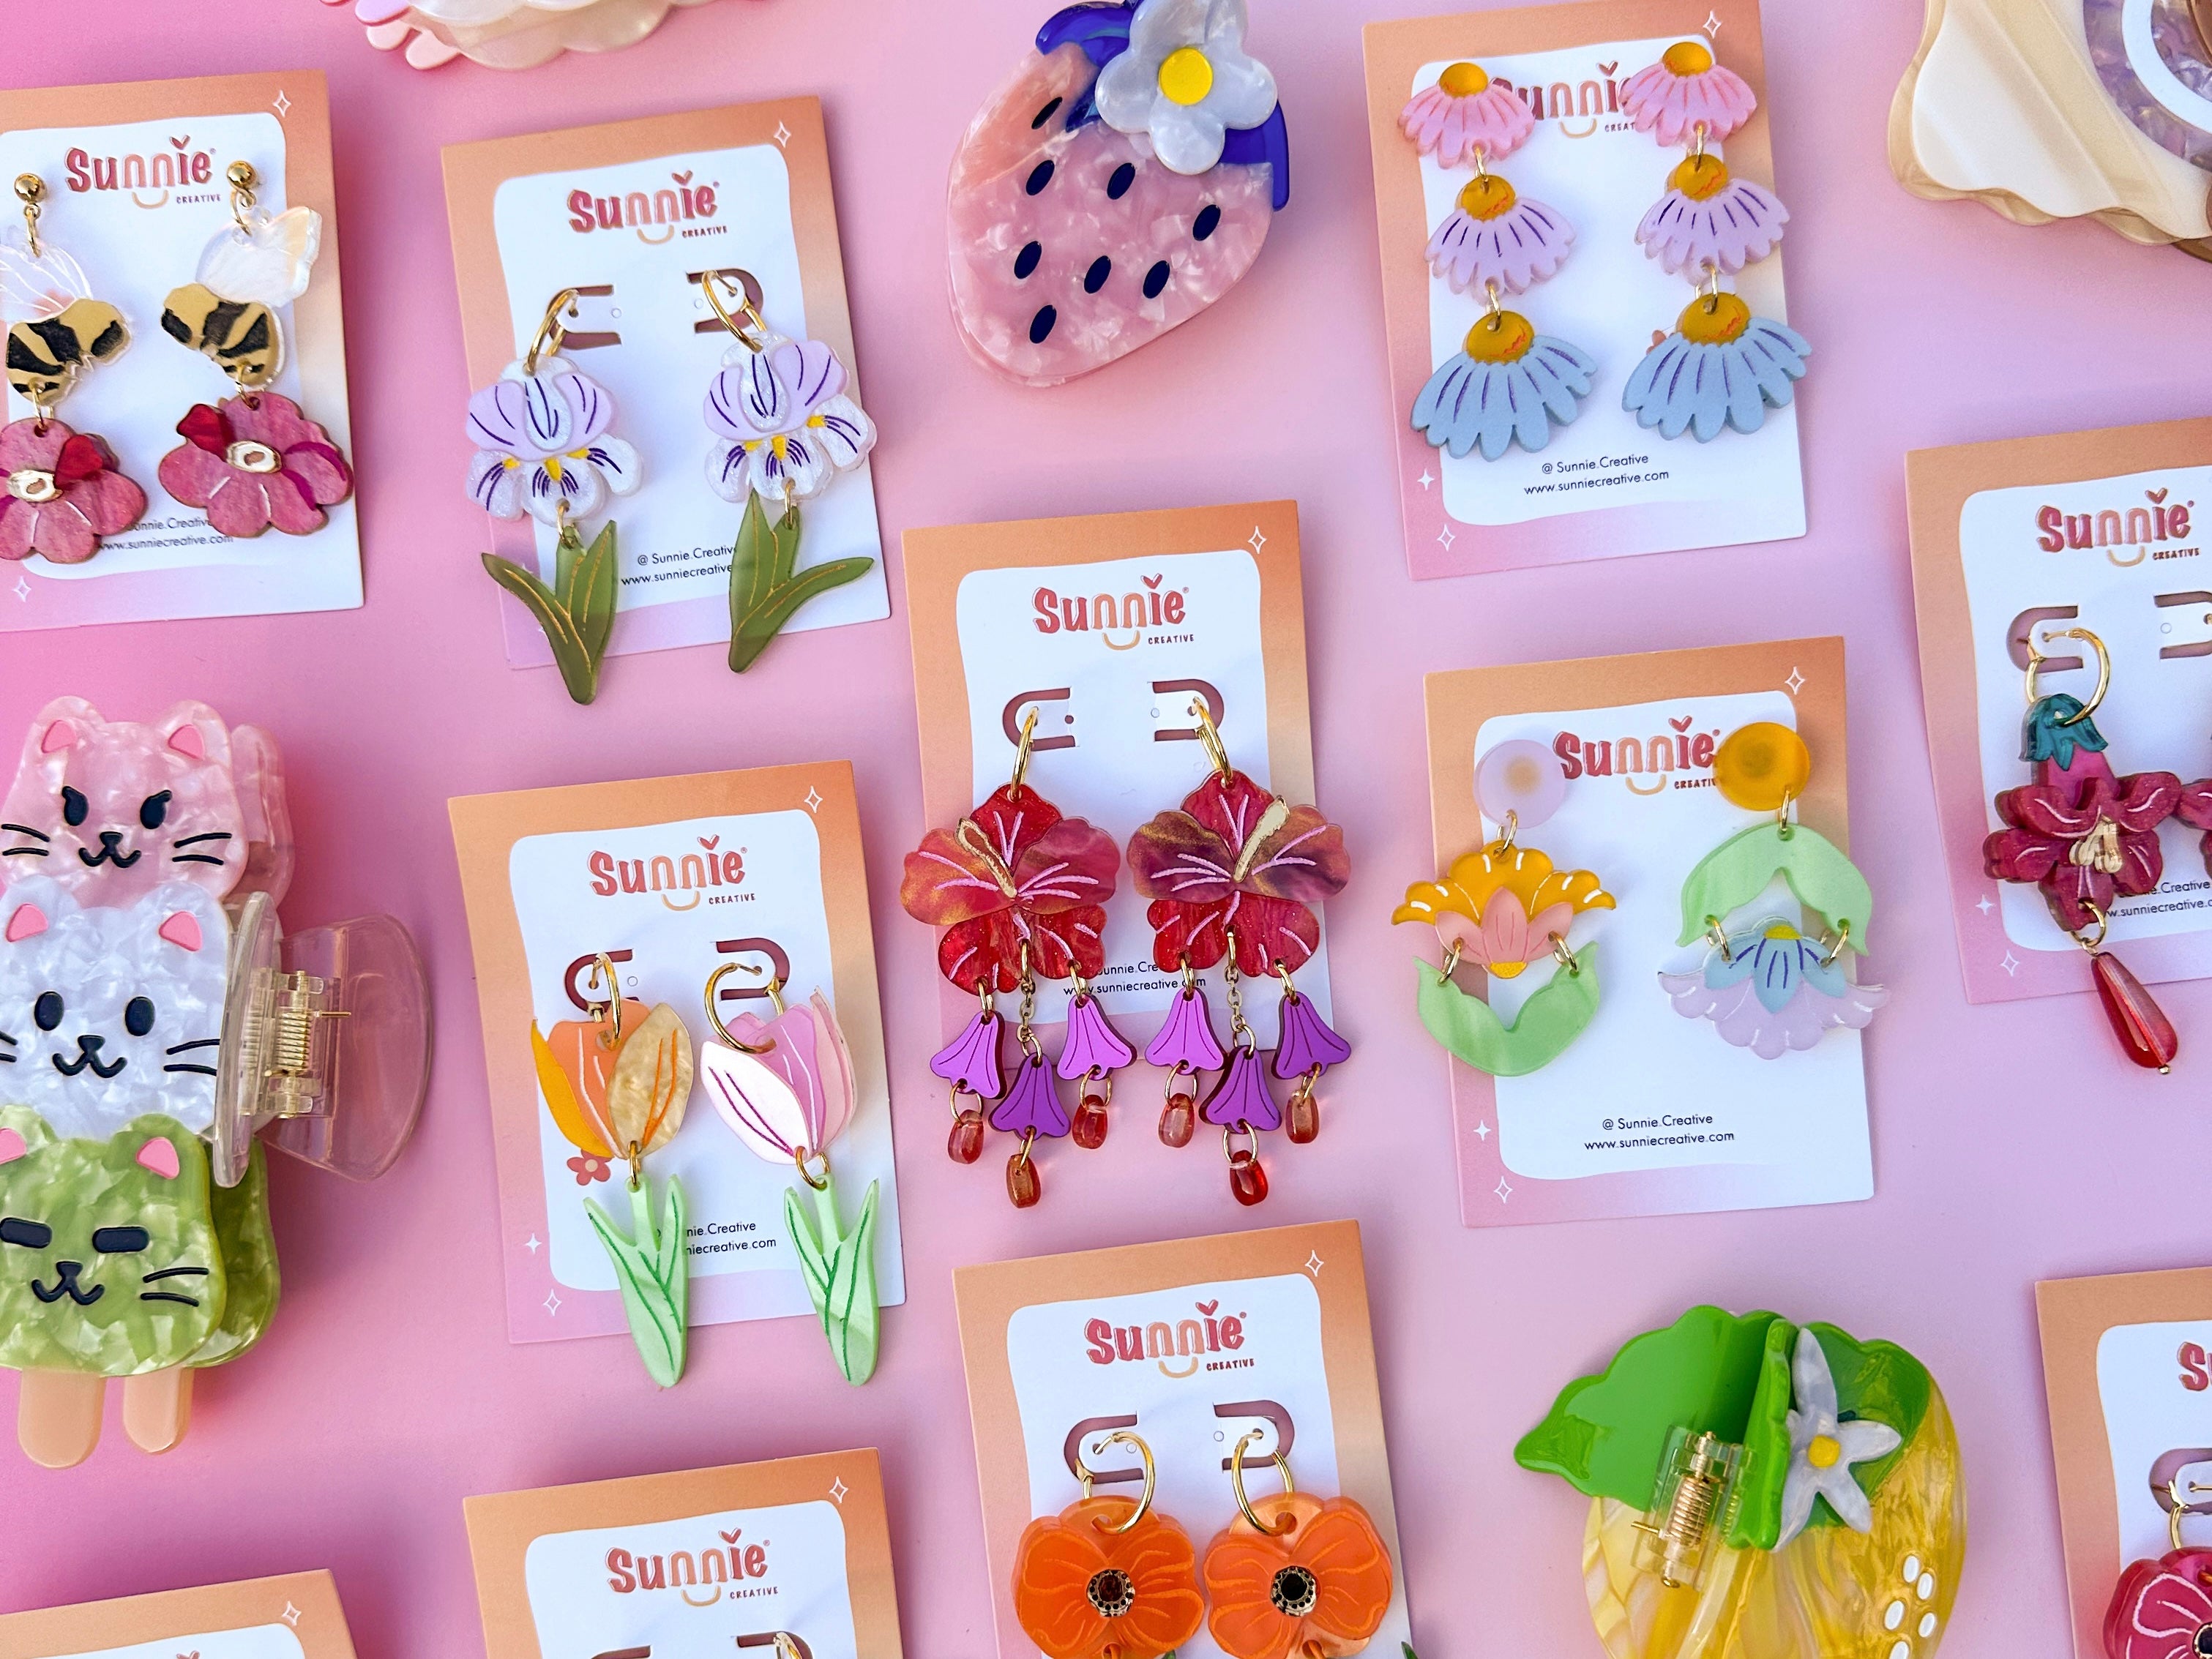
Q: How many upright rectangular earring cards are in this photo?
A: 11